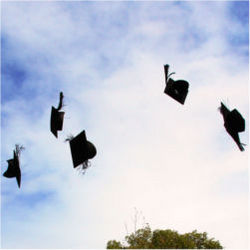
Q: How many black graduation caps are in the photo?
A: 5